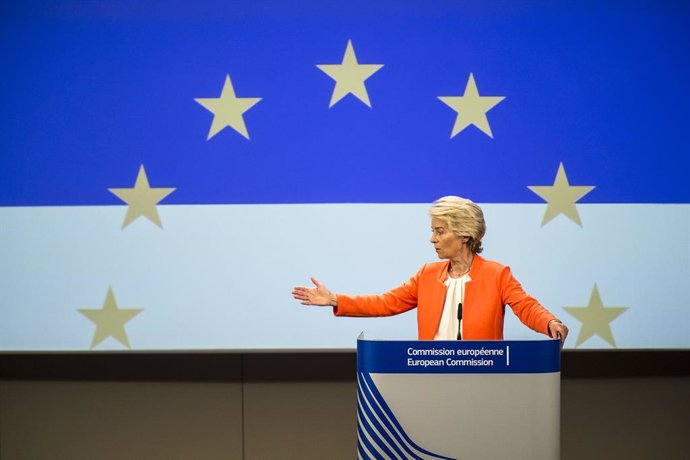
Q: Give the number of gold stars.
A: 7